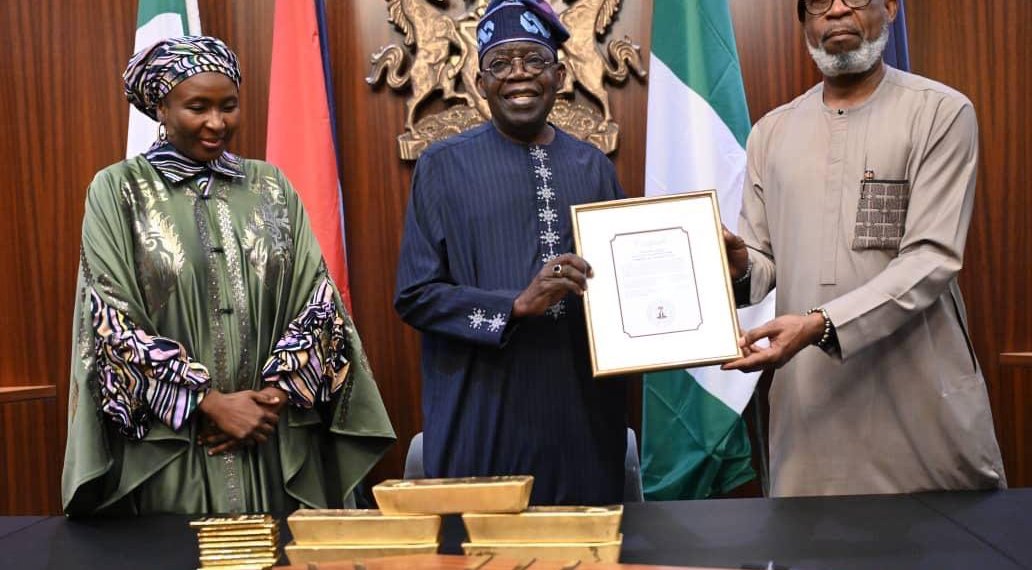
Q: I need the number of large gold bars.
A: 5